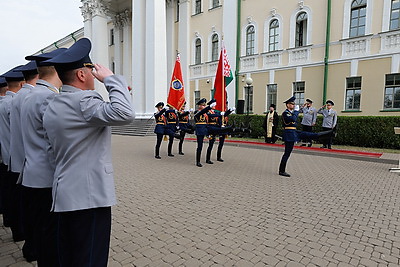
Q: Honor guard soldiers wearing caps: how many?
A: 7